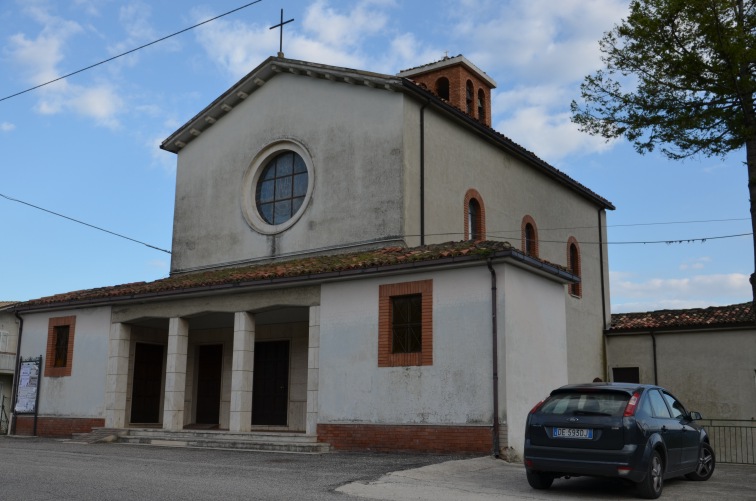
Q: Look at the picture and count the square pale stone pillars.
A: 4